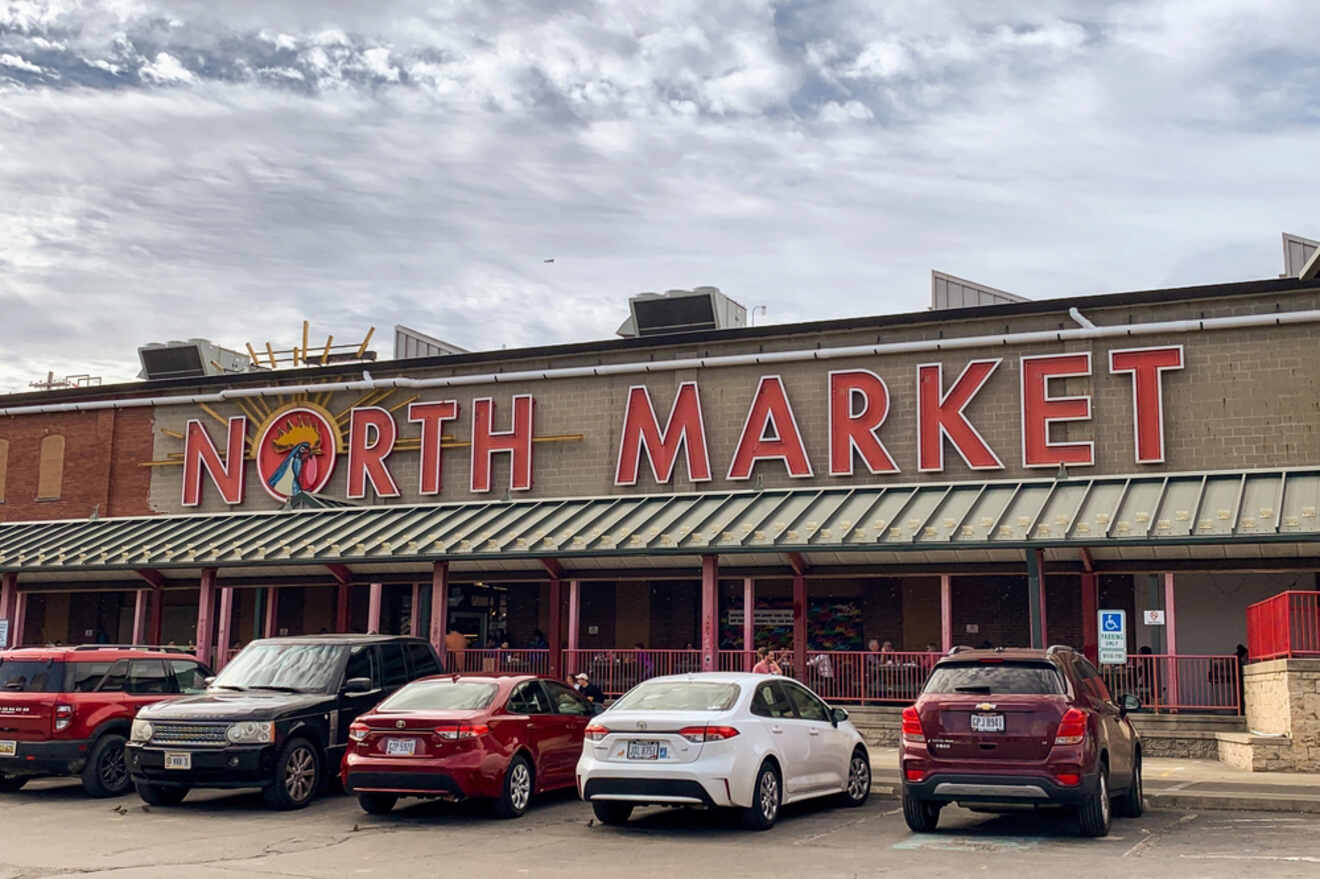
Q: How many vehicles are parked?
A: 5